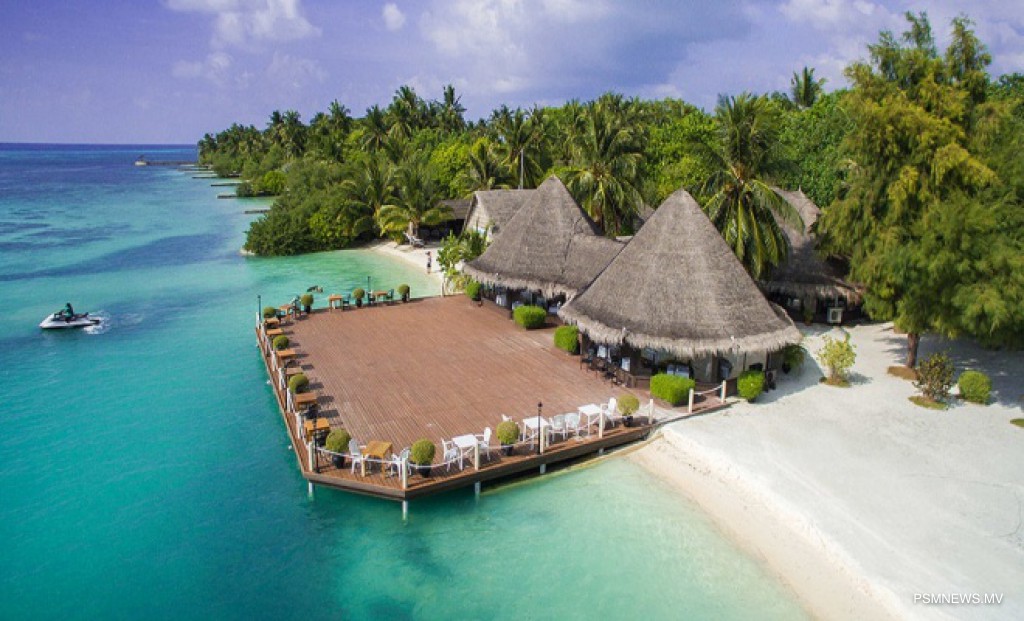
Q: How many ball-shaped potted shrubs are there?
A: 10